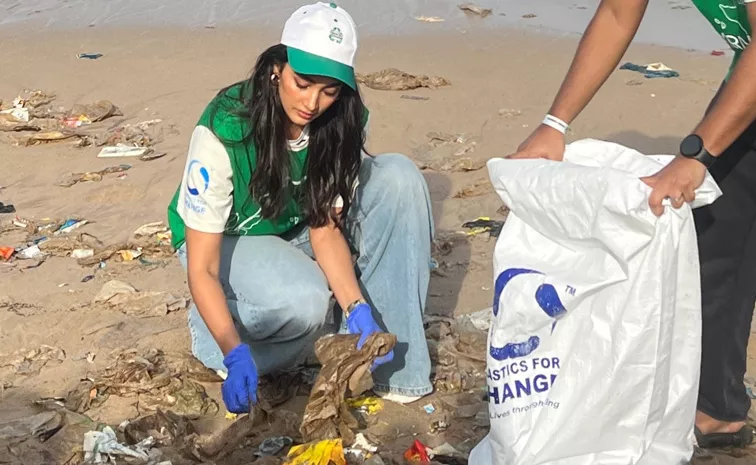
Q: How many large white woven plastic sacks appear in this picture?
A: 1